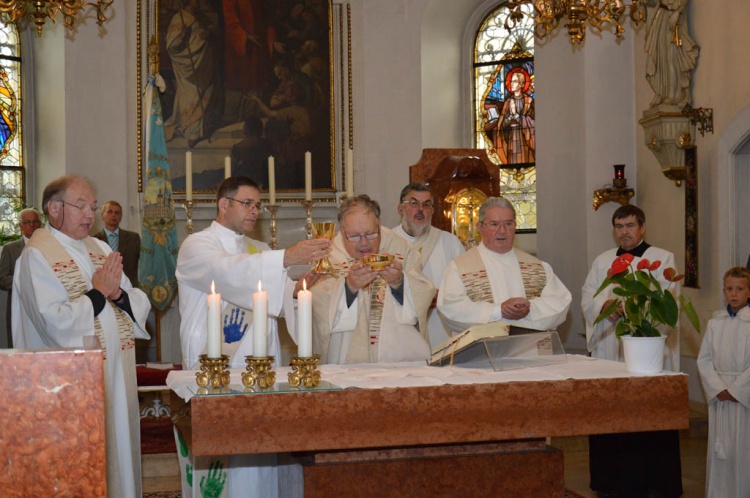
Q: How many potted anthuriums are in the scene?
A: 1